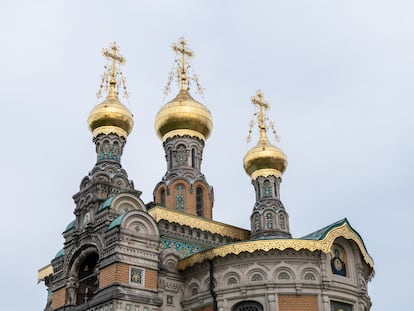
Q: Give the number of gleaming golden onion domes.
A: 3